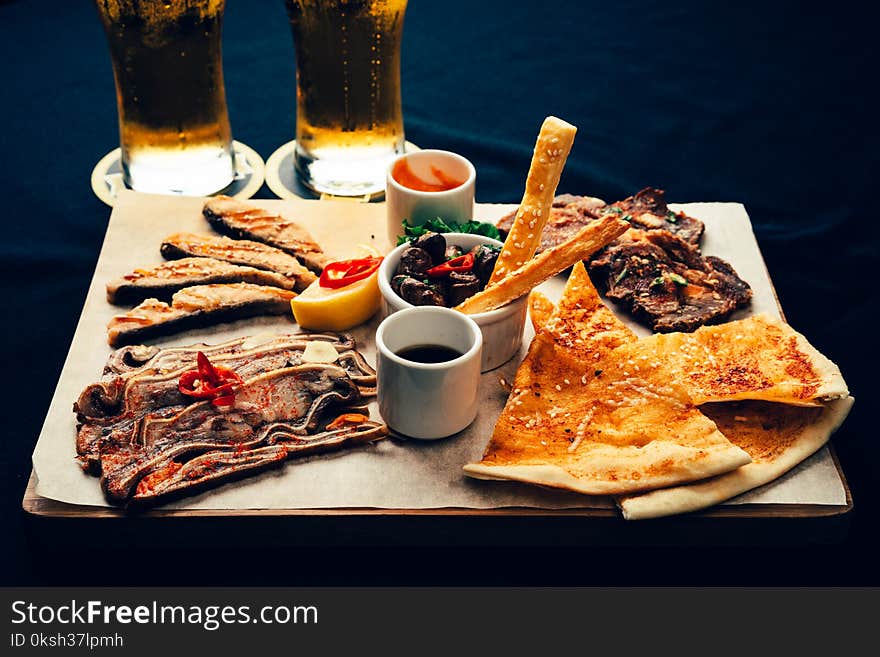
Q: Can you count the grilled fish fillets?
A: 4